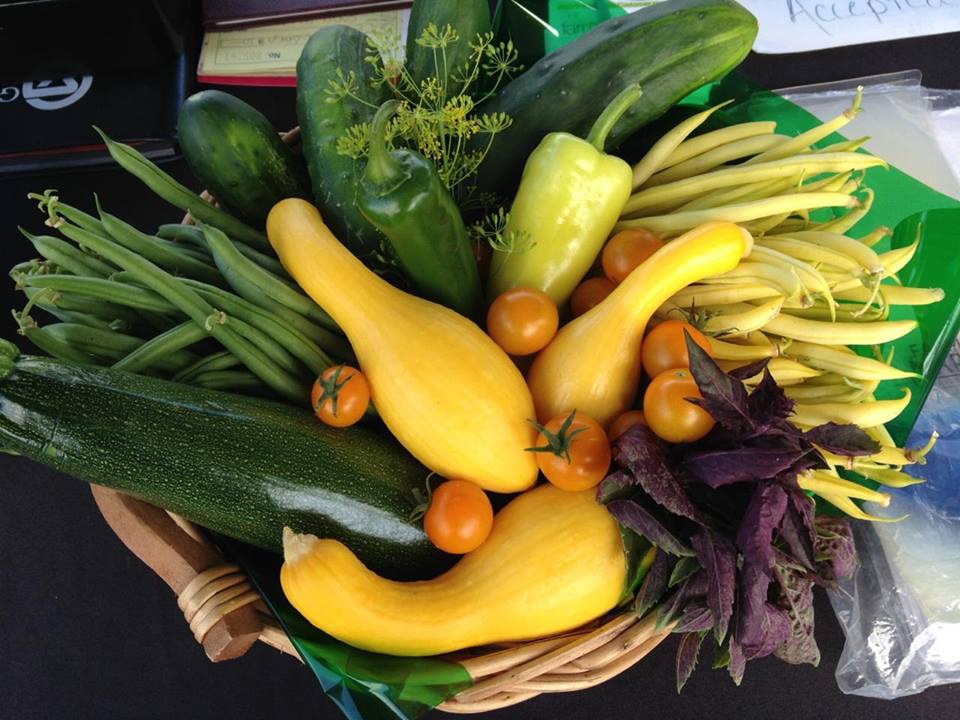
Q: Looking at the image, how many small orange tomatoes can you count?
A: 9